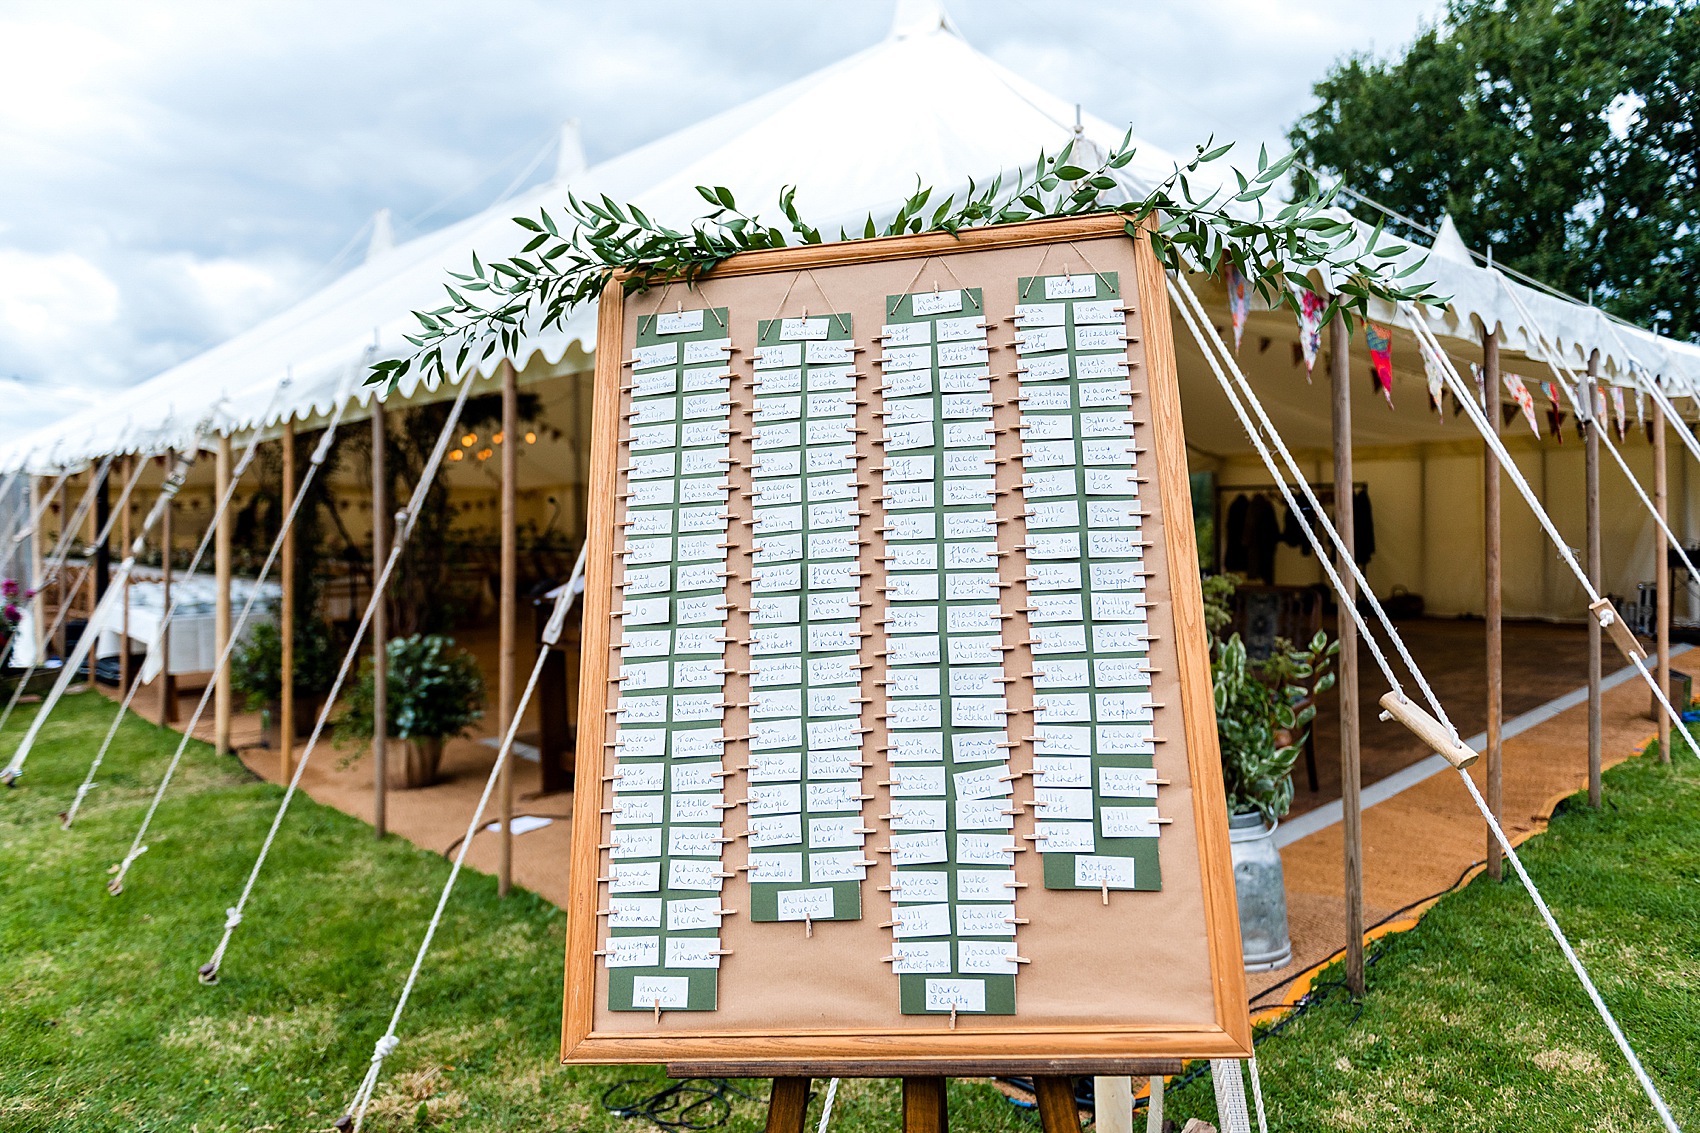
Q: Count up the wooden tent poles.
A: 13